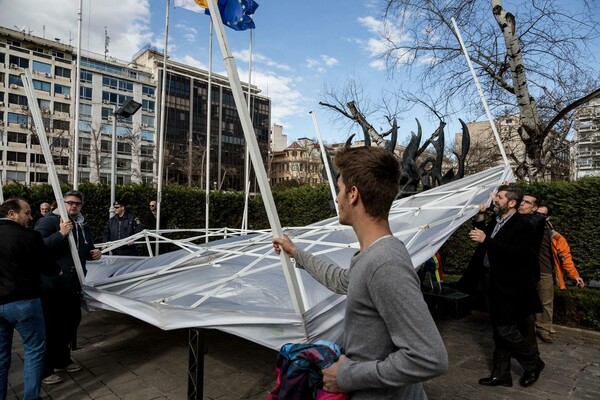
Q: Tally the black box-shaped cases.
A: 1